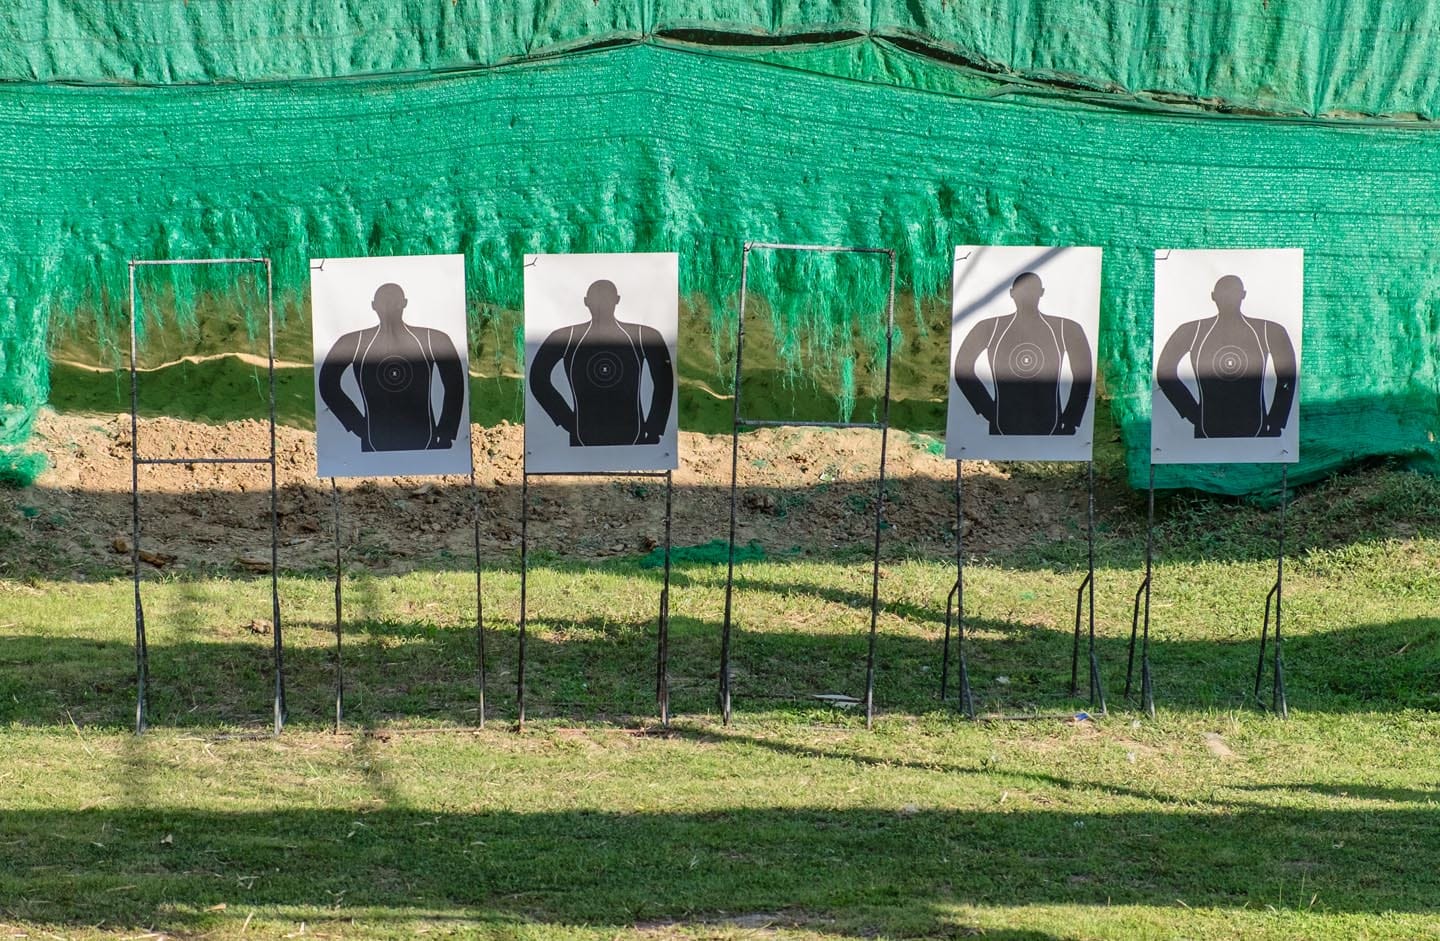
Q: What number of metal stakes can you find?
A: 12